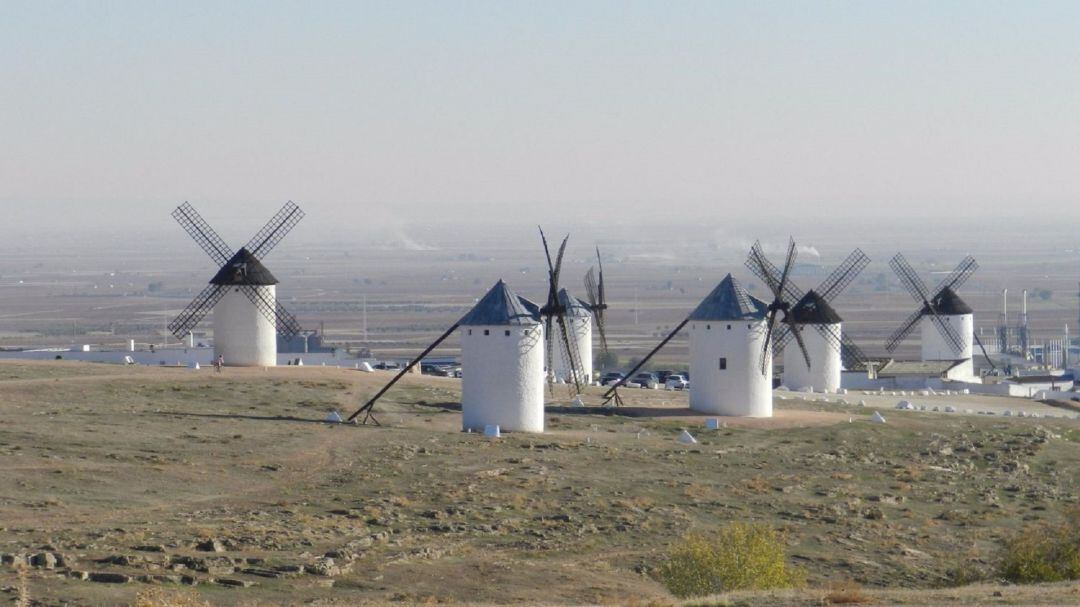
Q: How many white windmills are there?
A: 6